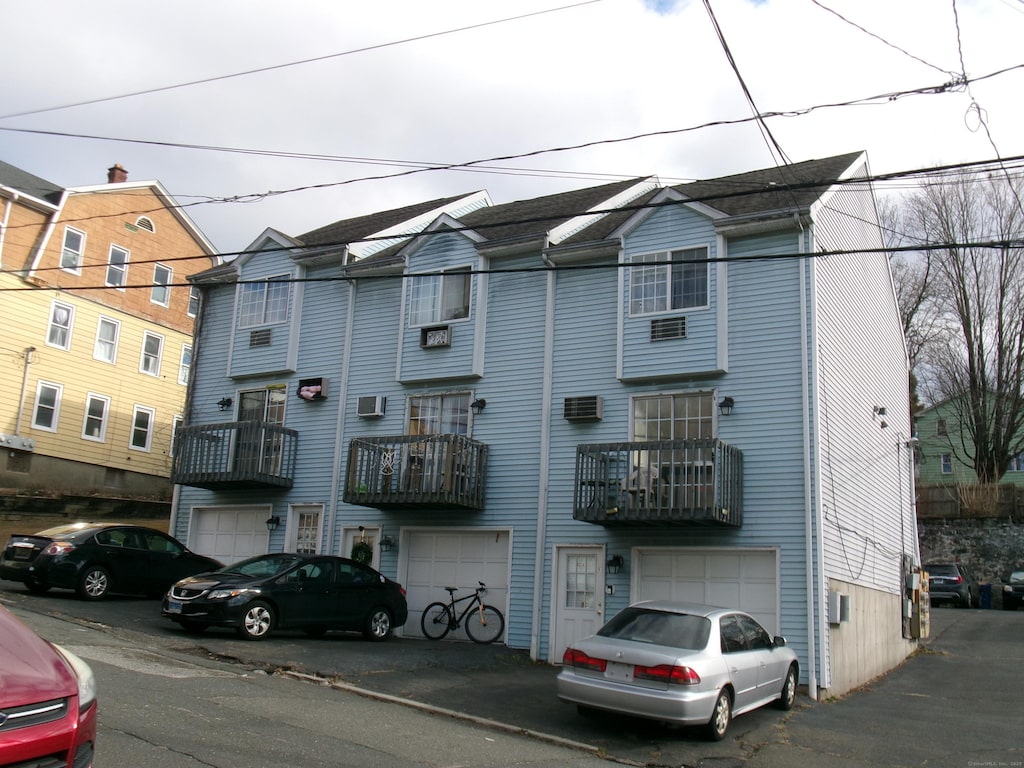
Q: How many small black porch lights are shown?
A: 6